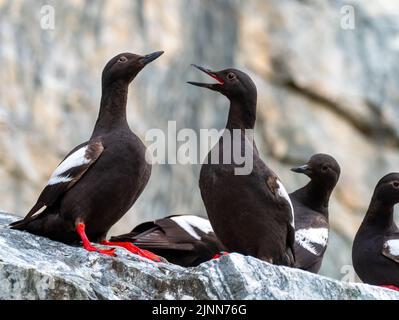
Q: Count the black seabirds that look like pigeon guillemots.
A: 5